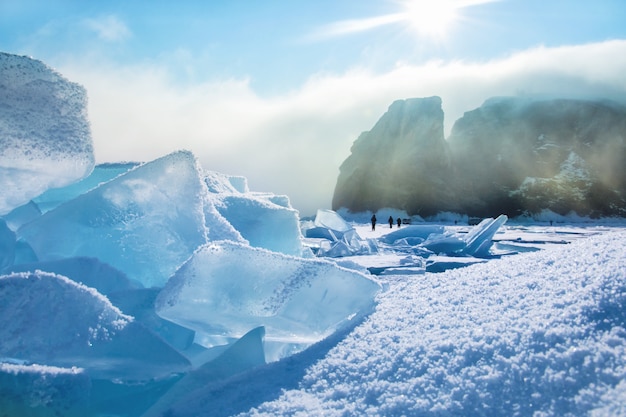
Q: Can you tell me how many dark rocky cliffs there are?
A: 2